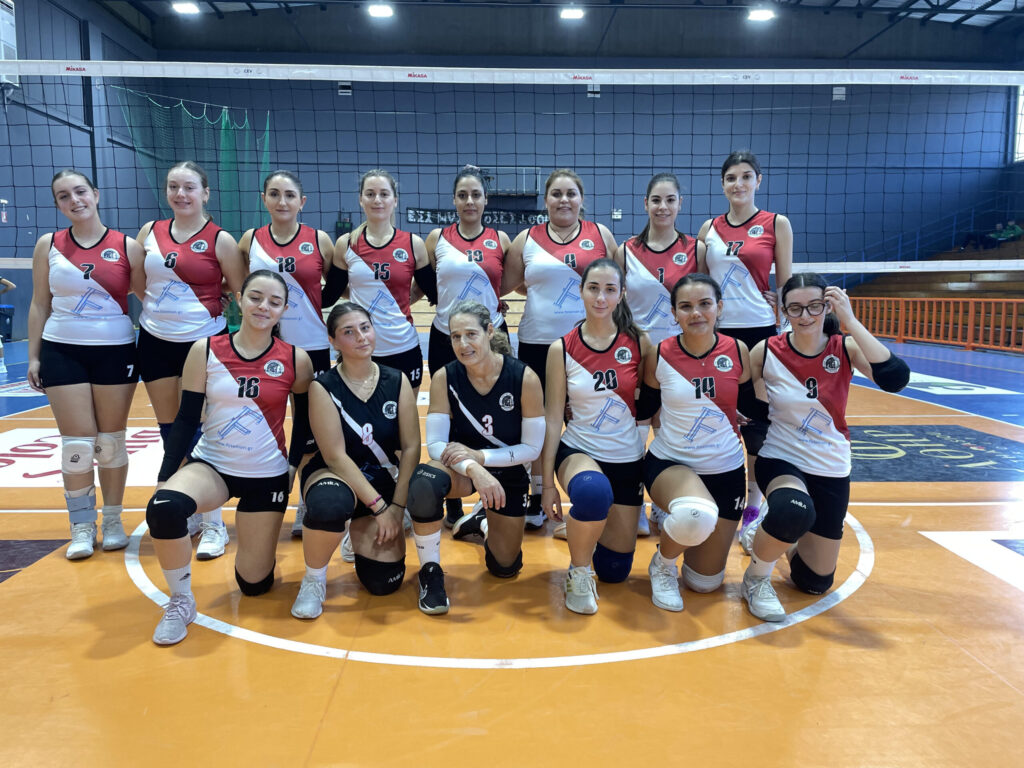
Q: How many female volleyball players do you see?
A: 14